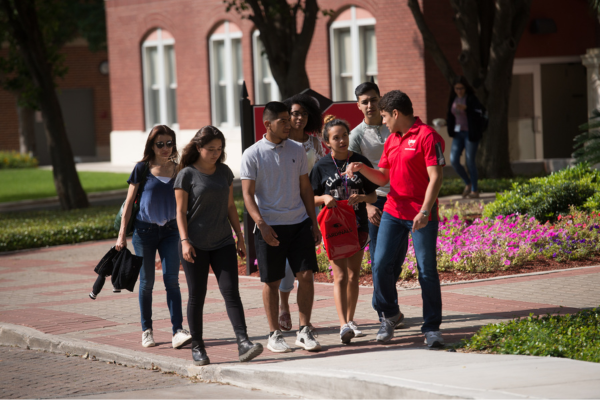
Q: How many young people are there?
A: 8